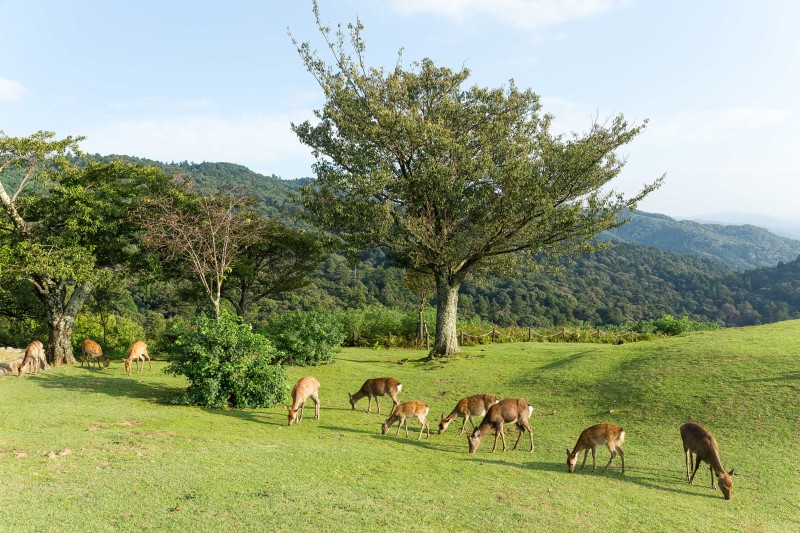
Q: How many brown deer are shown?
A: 10